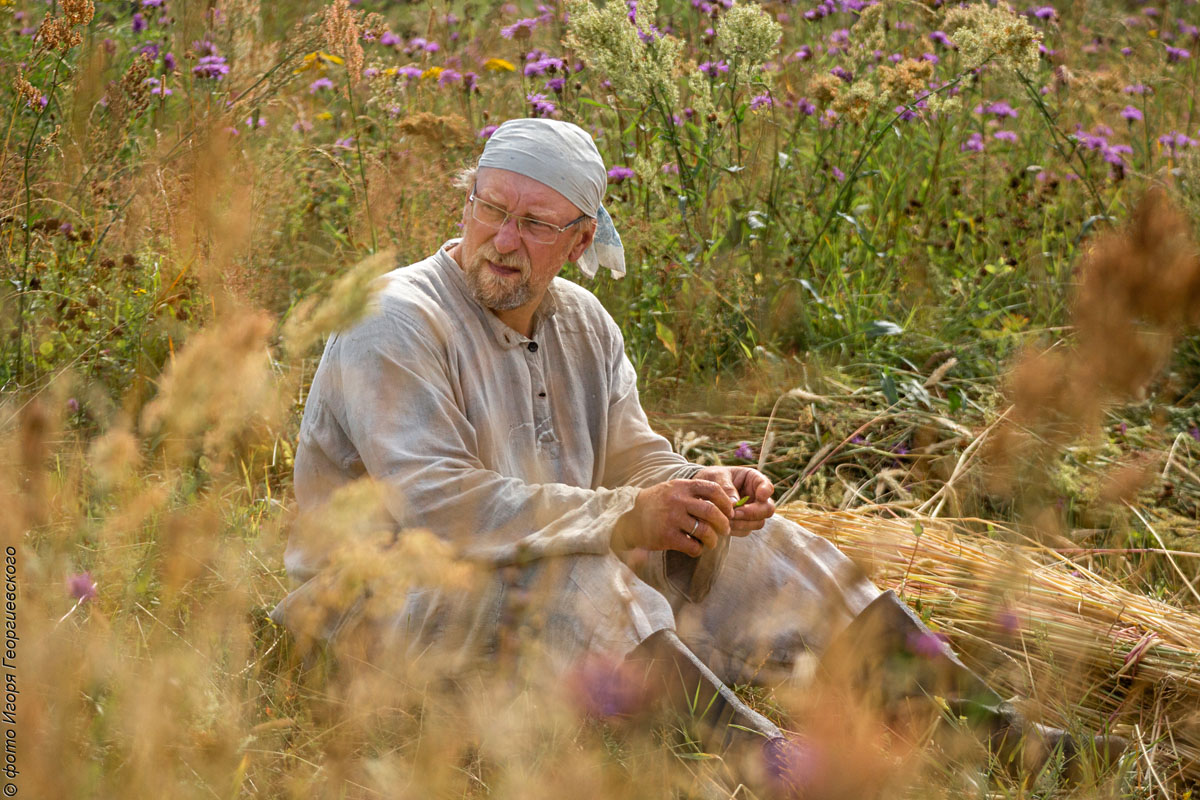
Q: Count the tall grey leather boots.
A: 2